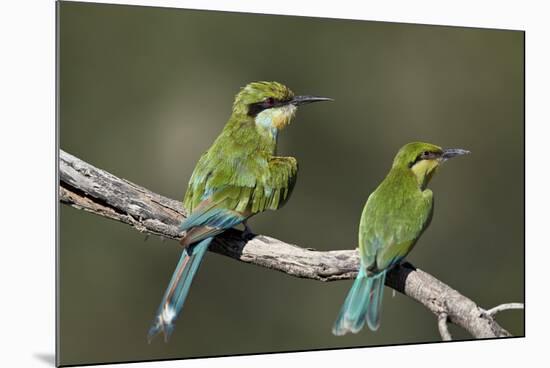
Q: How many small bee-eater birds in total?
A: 2